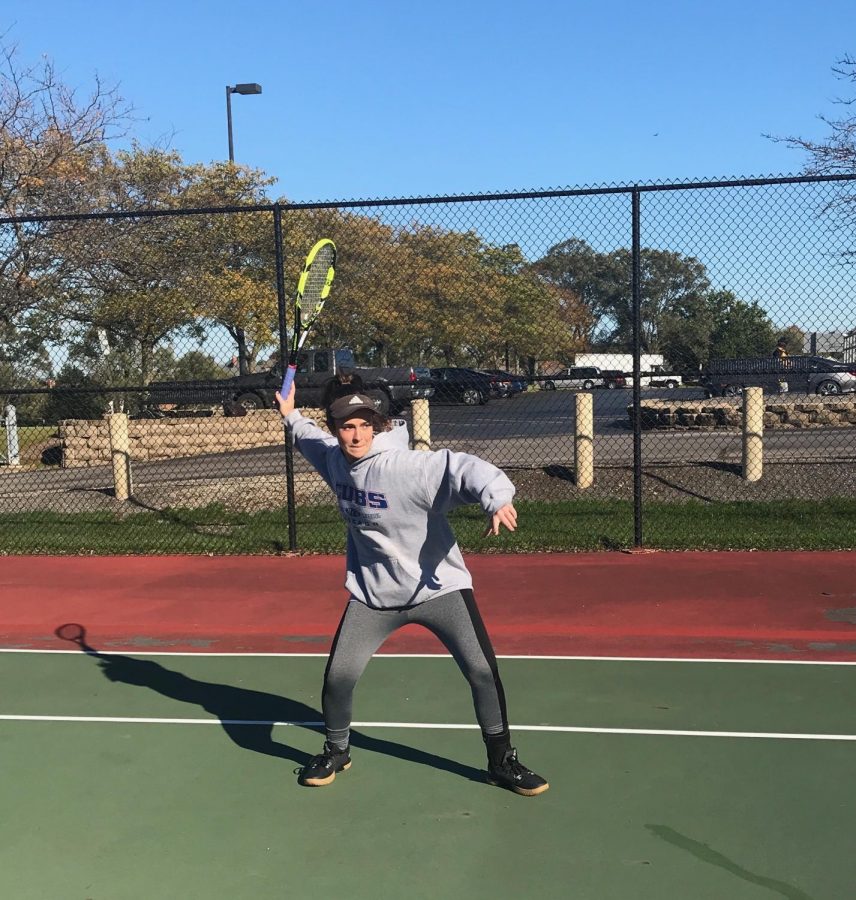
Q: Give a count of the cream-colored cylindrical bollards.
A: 4